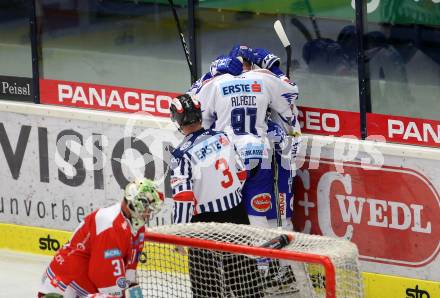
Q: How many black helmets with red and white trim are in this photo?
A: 1